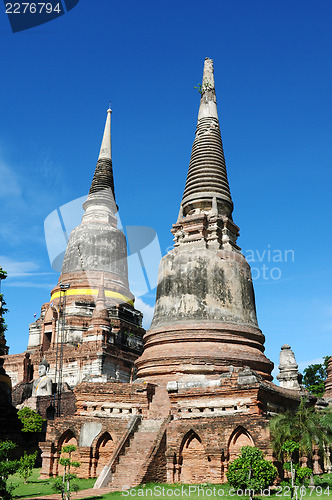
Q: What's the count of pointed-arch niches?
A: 4